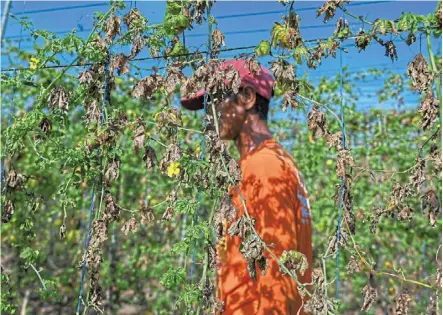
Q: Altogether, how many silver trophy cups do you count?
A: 0